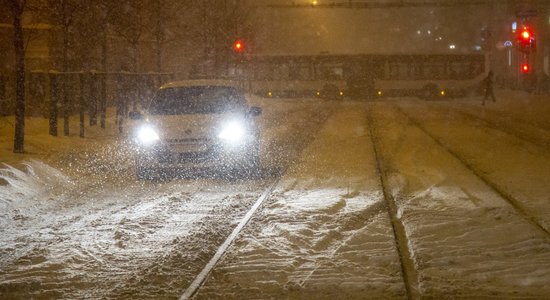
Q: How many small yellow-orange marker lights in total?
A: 5